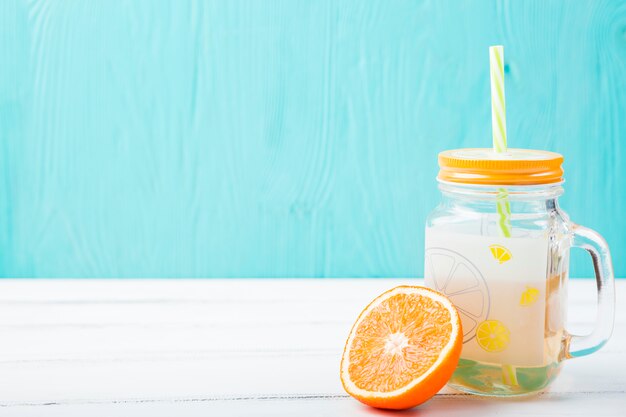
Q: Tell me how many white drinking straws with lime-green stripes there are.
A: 1